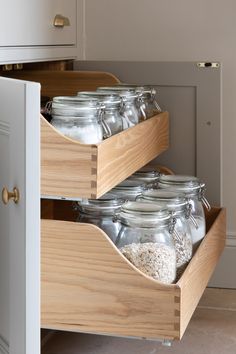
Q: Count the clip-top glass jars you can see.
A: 10